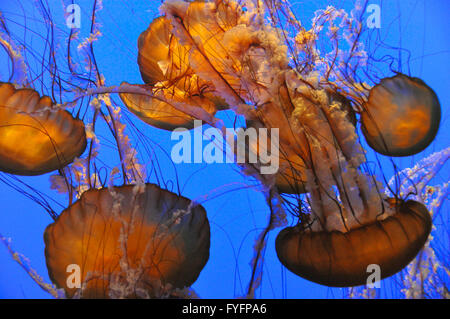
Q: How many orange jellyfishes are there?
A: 7